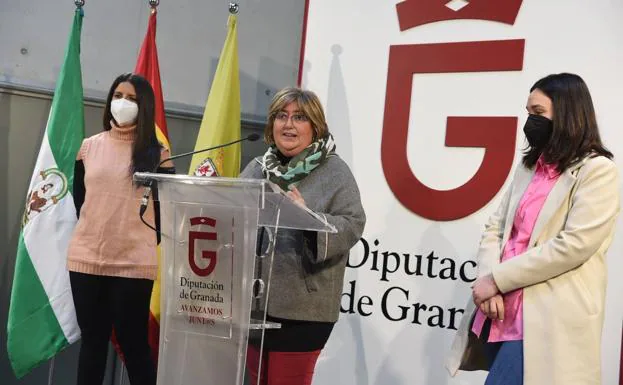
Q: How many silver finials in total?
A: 3